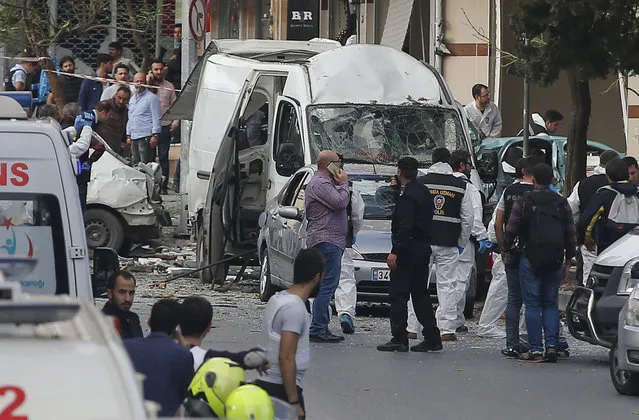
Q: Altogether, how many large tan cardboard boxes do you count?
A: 0